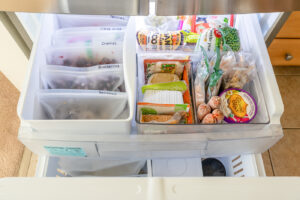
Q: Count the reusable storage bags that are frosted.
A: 5